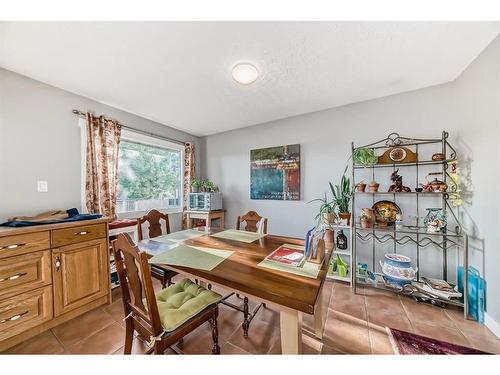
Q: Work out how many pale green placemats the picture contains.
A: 4